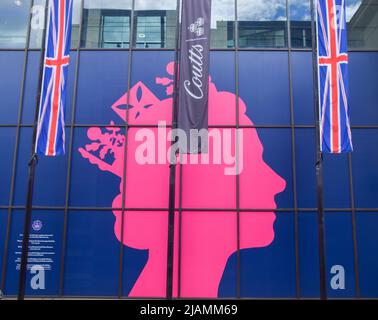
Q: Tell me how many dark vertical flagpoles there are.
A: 3